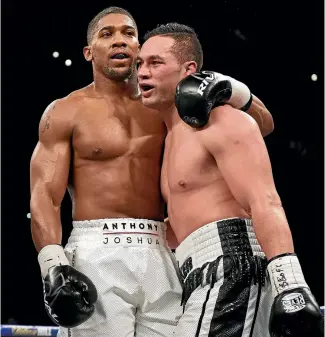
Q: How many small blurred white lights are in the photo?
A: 4